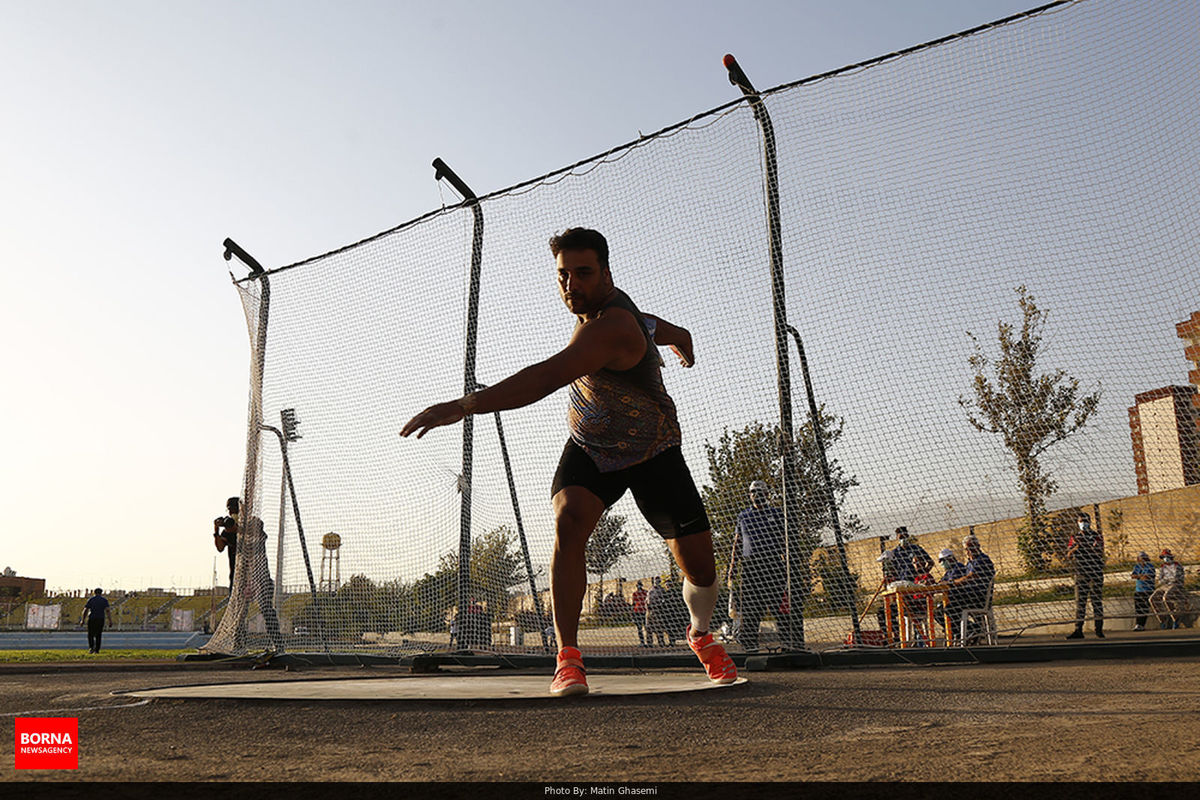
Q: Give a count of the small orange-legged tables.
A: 1